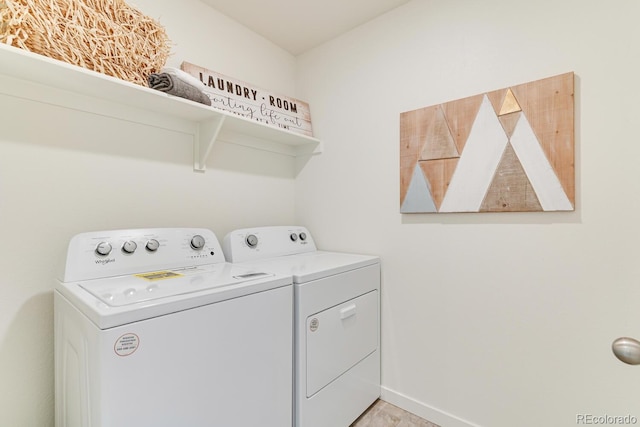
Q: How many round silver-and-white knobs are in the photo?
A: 7